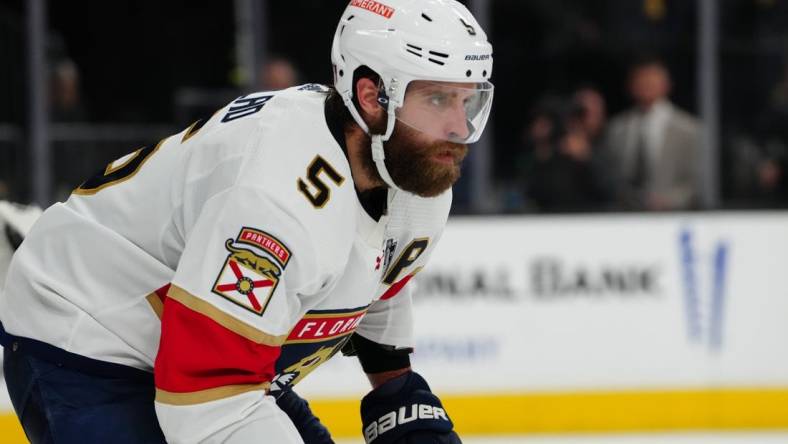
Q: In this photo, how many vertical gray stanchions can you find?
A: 4